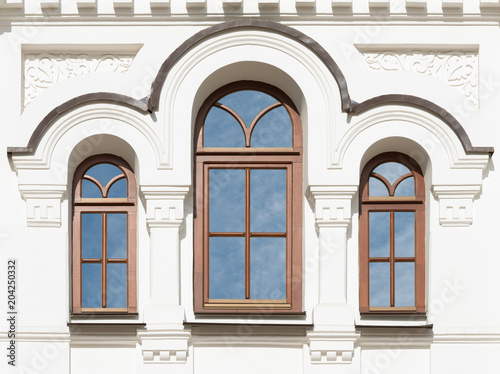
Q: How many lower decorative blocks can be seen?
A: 2